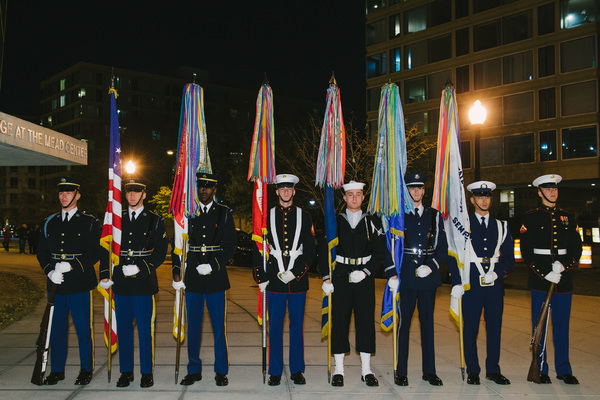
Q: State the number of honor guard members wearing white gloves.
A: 8